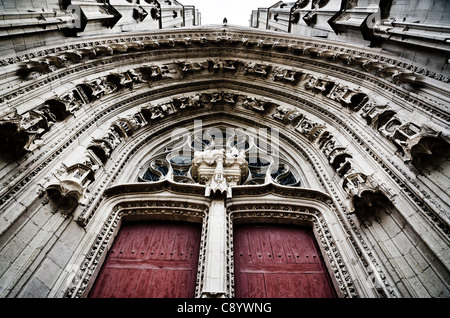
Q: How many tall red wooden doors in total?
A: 2